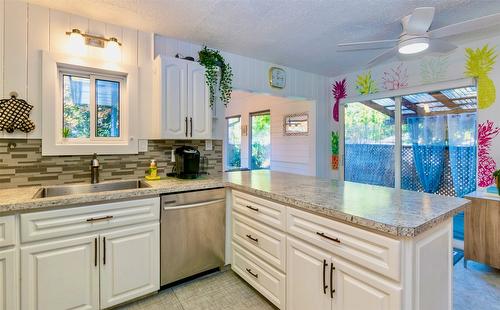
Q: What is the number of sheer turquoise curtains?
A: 2